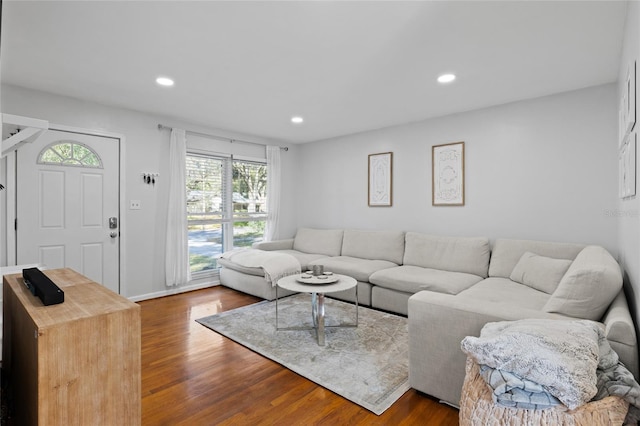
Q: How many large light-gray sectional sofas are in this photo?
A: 1